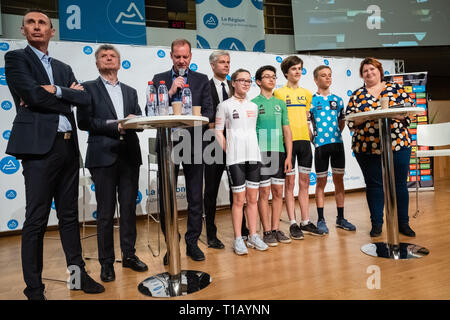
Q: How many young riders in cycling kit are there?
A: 4